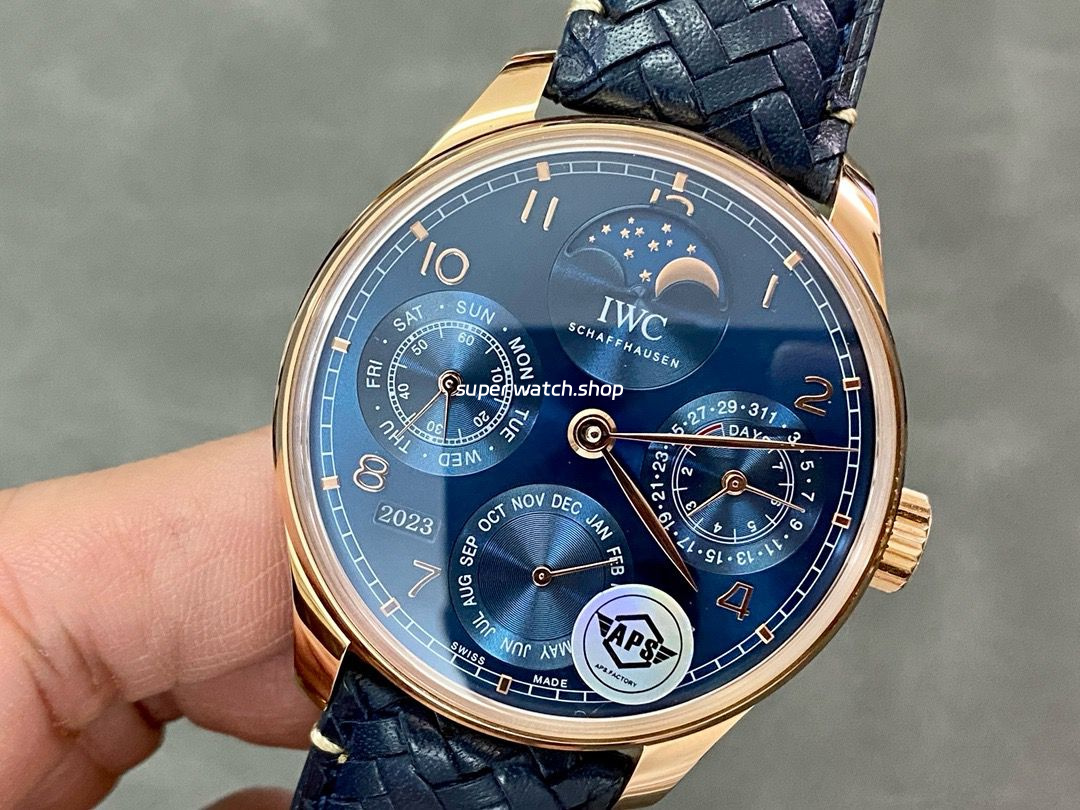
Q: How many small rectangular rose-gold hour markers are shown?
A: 11